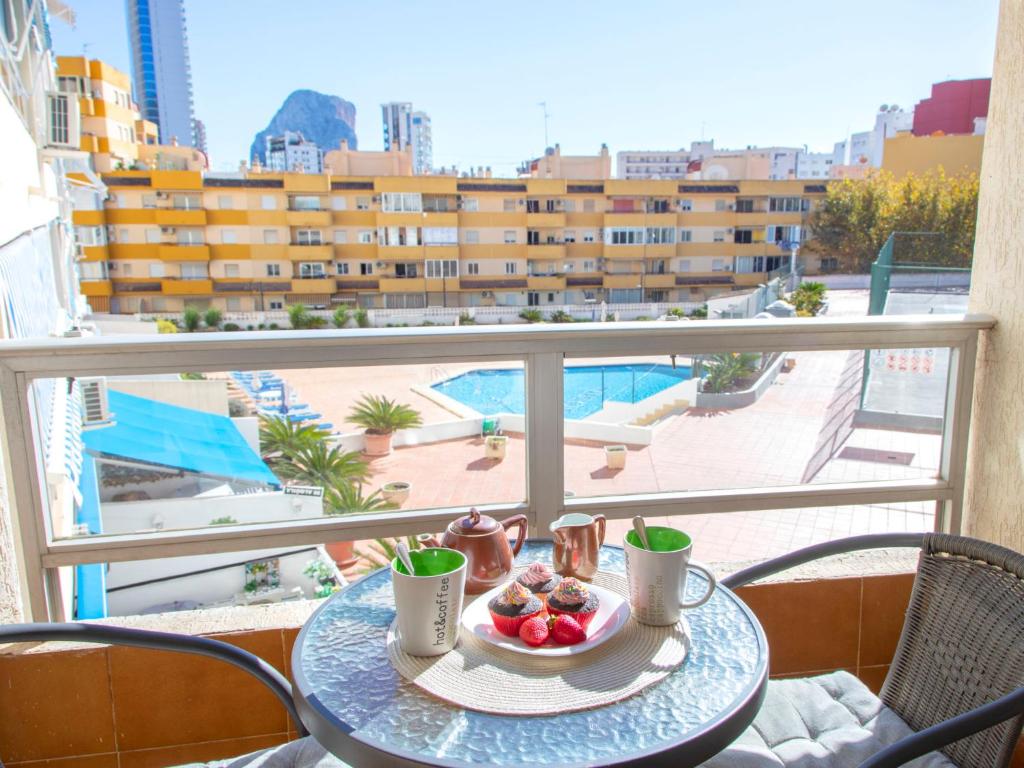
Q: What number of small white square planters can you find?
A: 2